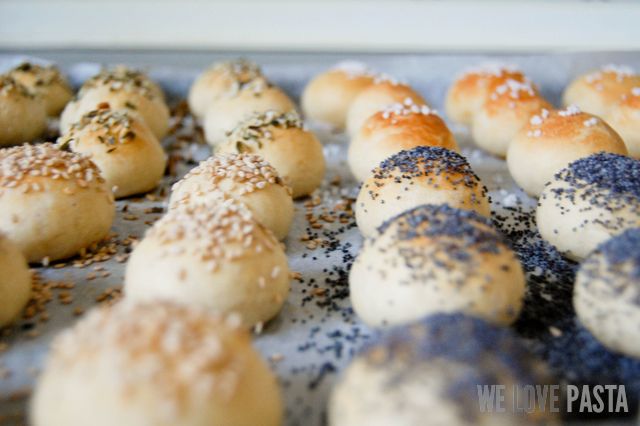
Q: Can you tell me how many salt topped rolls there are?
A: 8